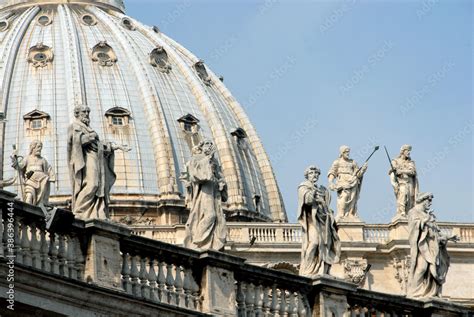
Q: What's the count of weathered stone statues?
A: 7